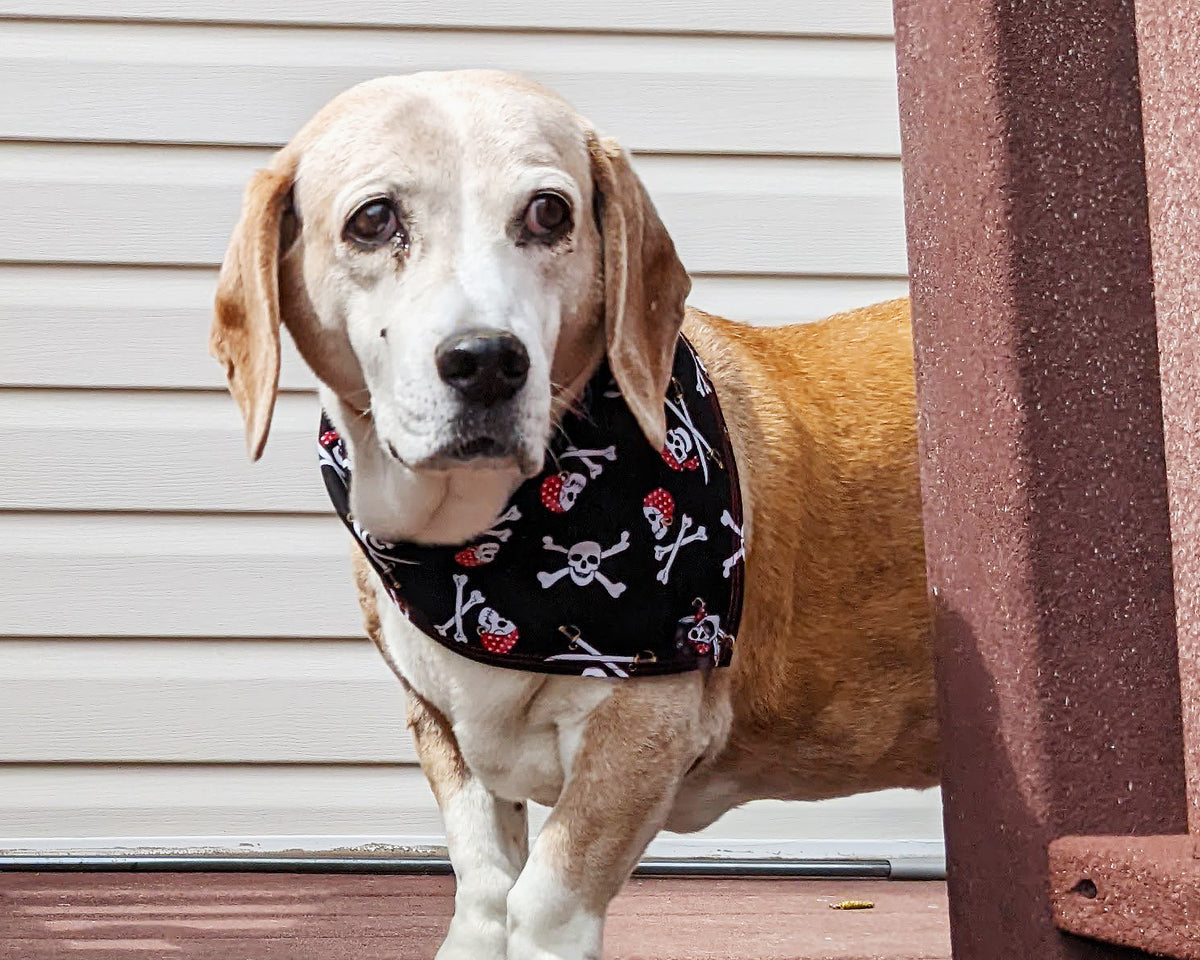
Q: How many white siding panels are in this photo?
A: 8